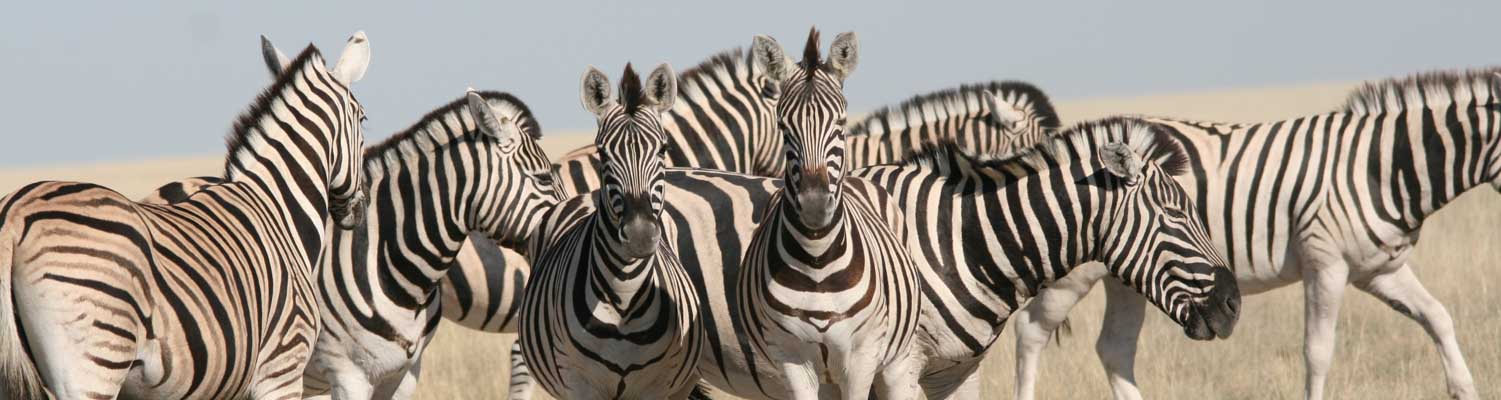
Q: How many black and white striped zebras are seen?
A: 8